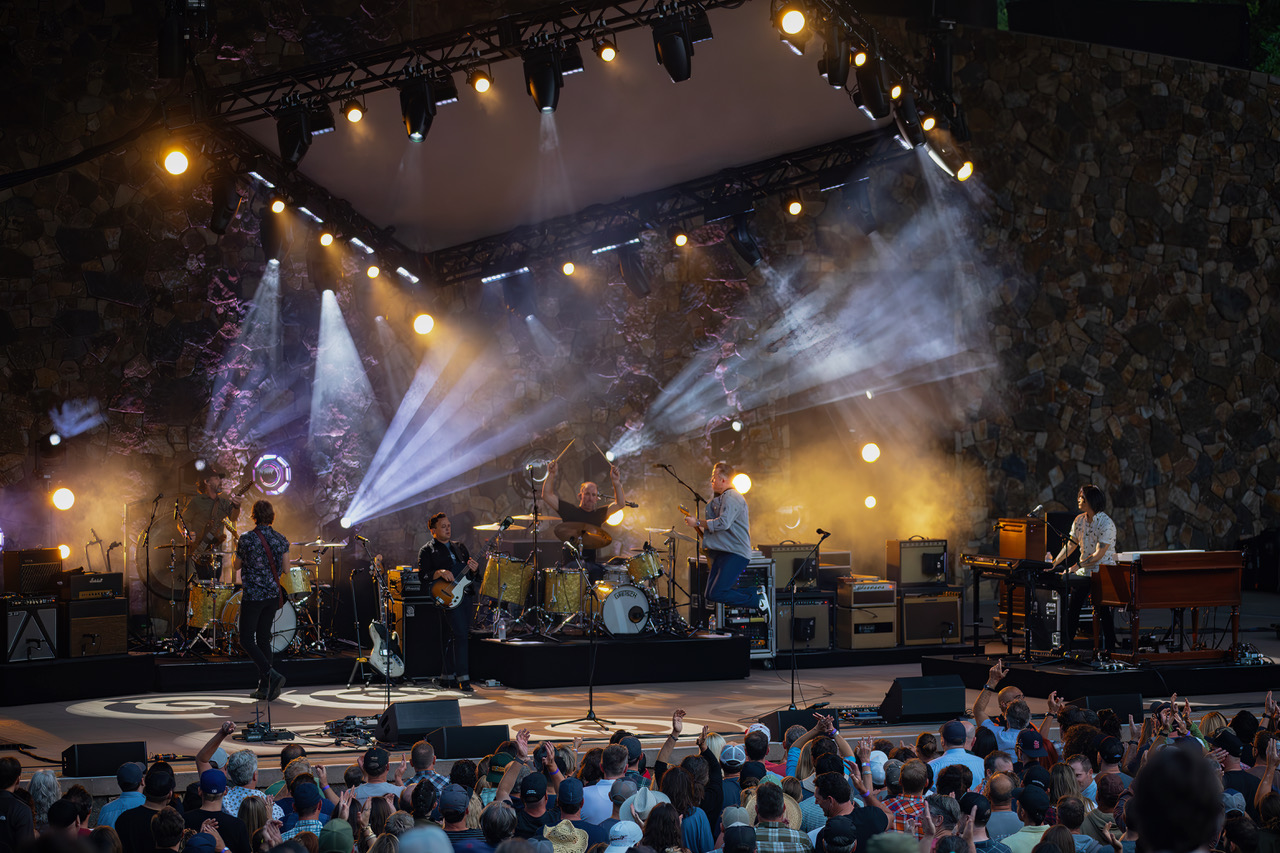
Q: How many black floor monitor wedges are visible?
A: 6